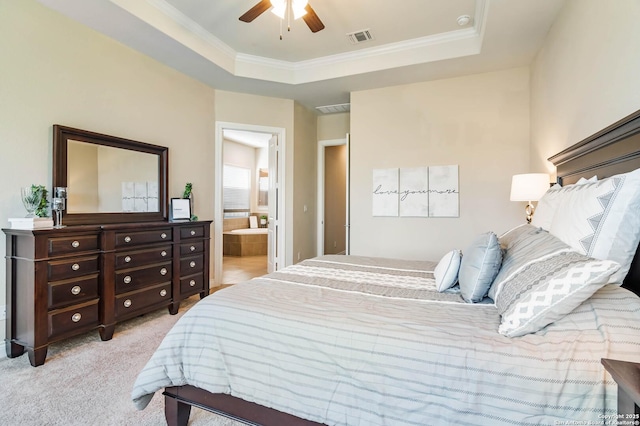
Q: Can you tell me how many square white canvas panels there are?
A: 3